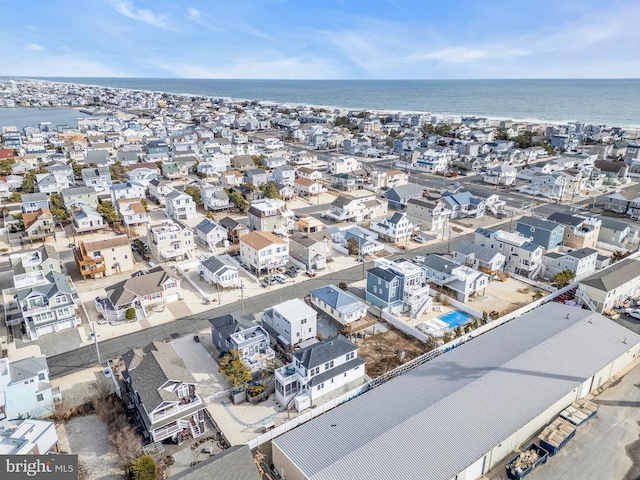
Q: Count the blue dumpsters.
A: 3